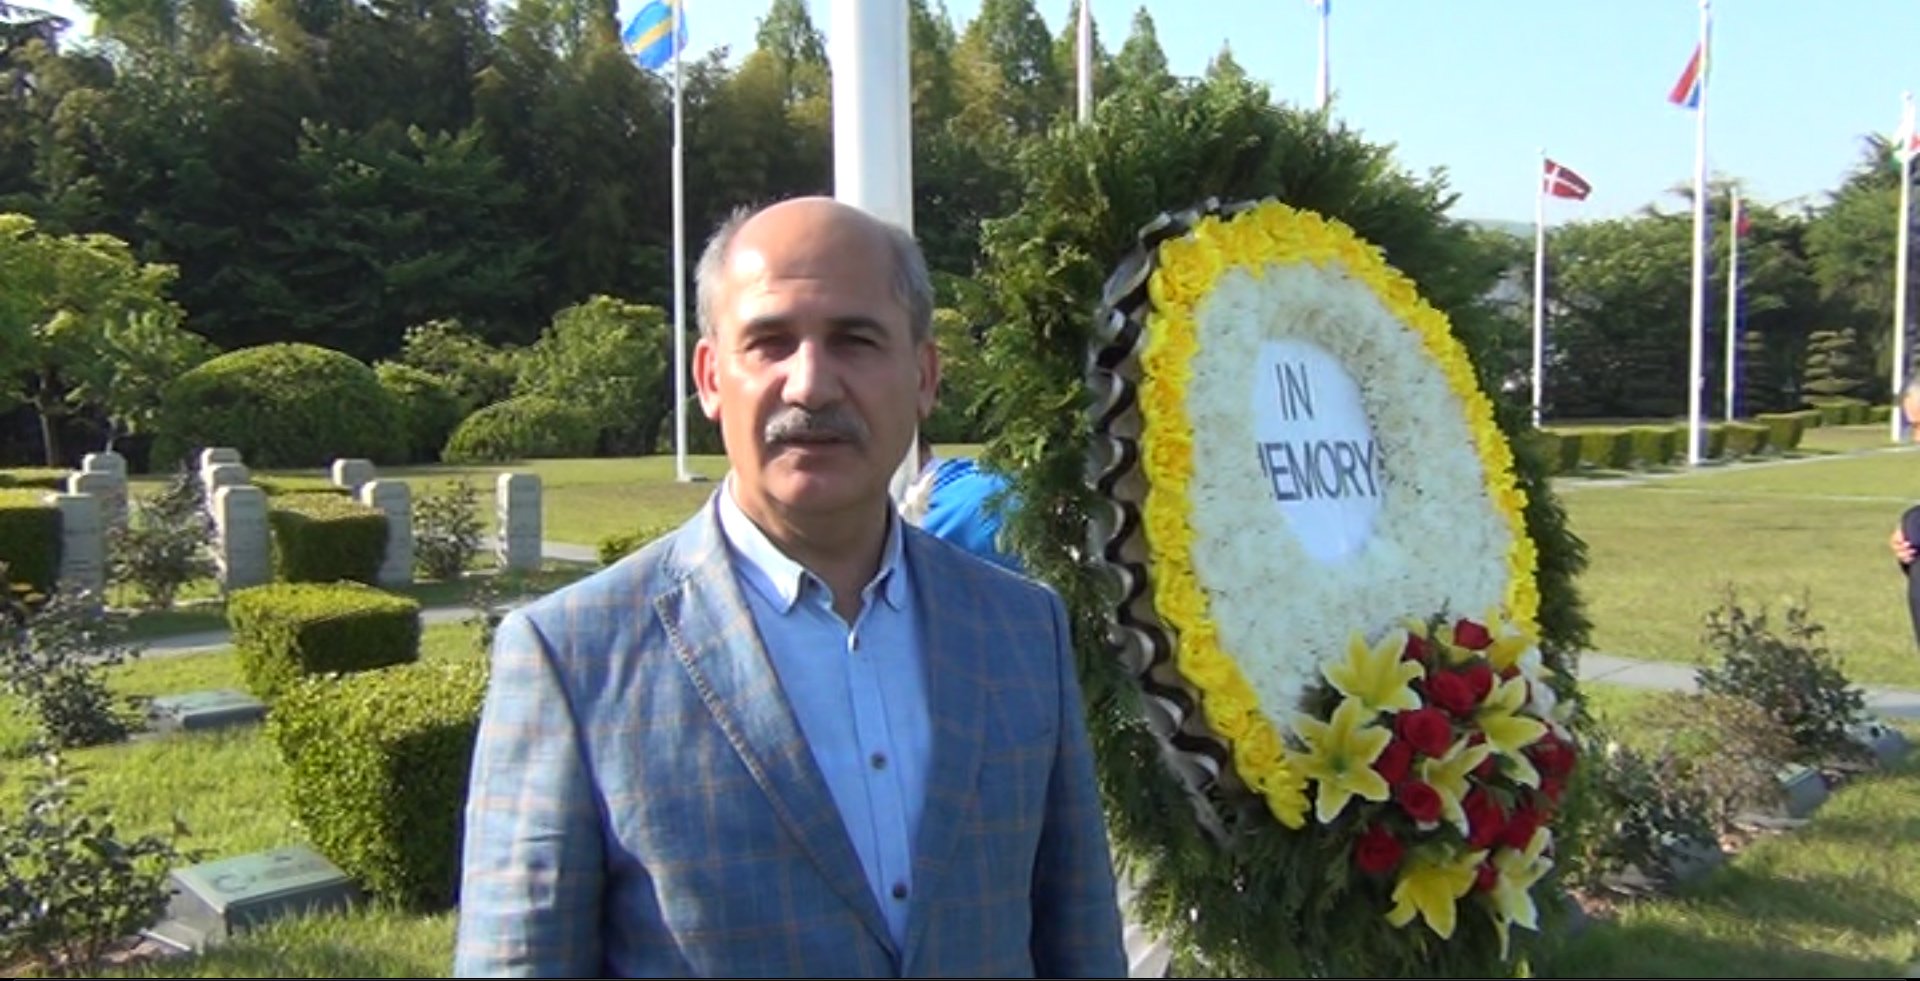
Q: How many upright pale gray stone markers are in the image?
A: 9